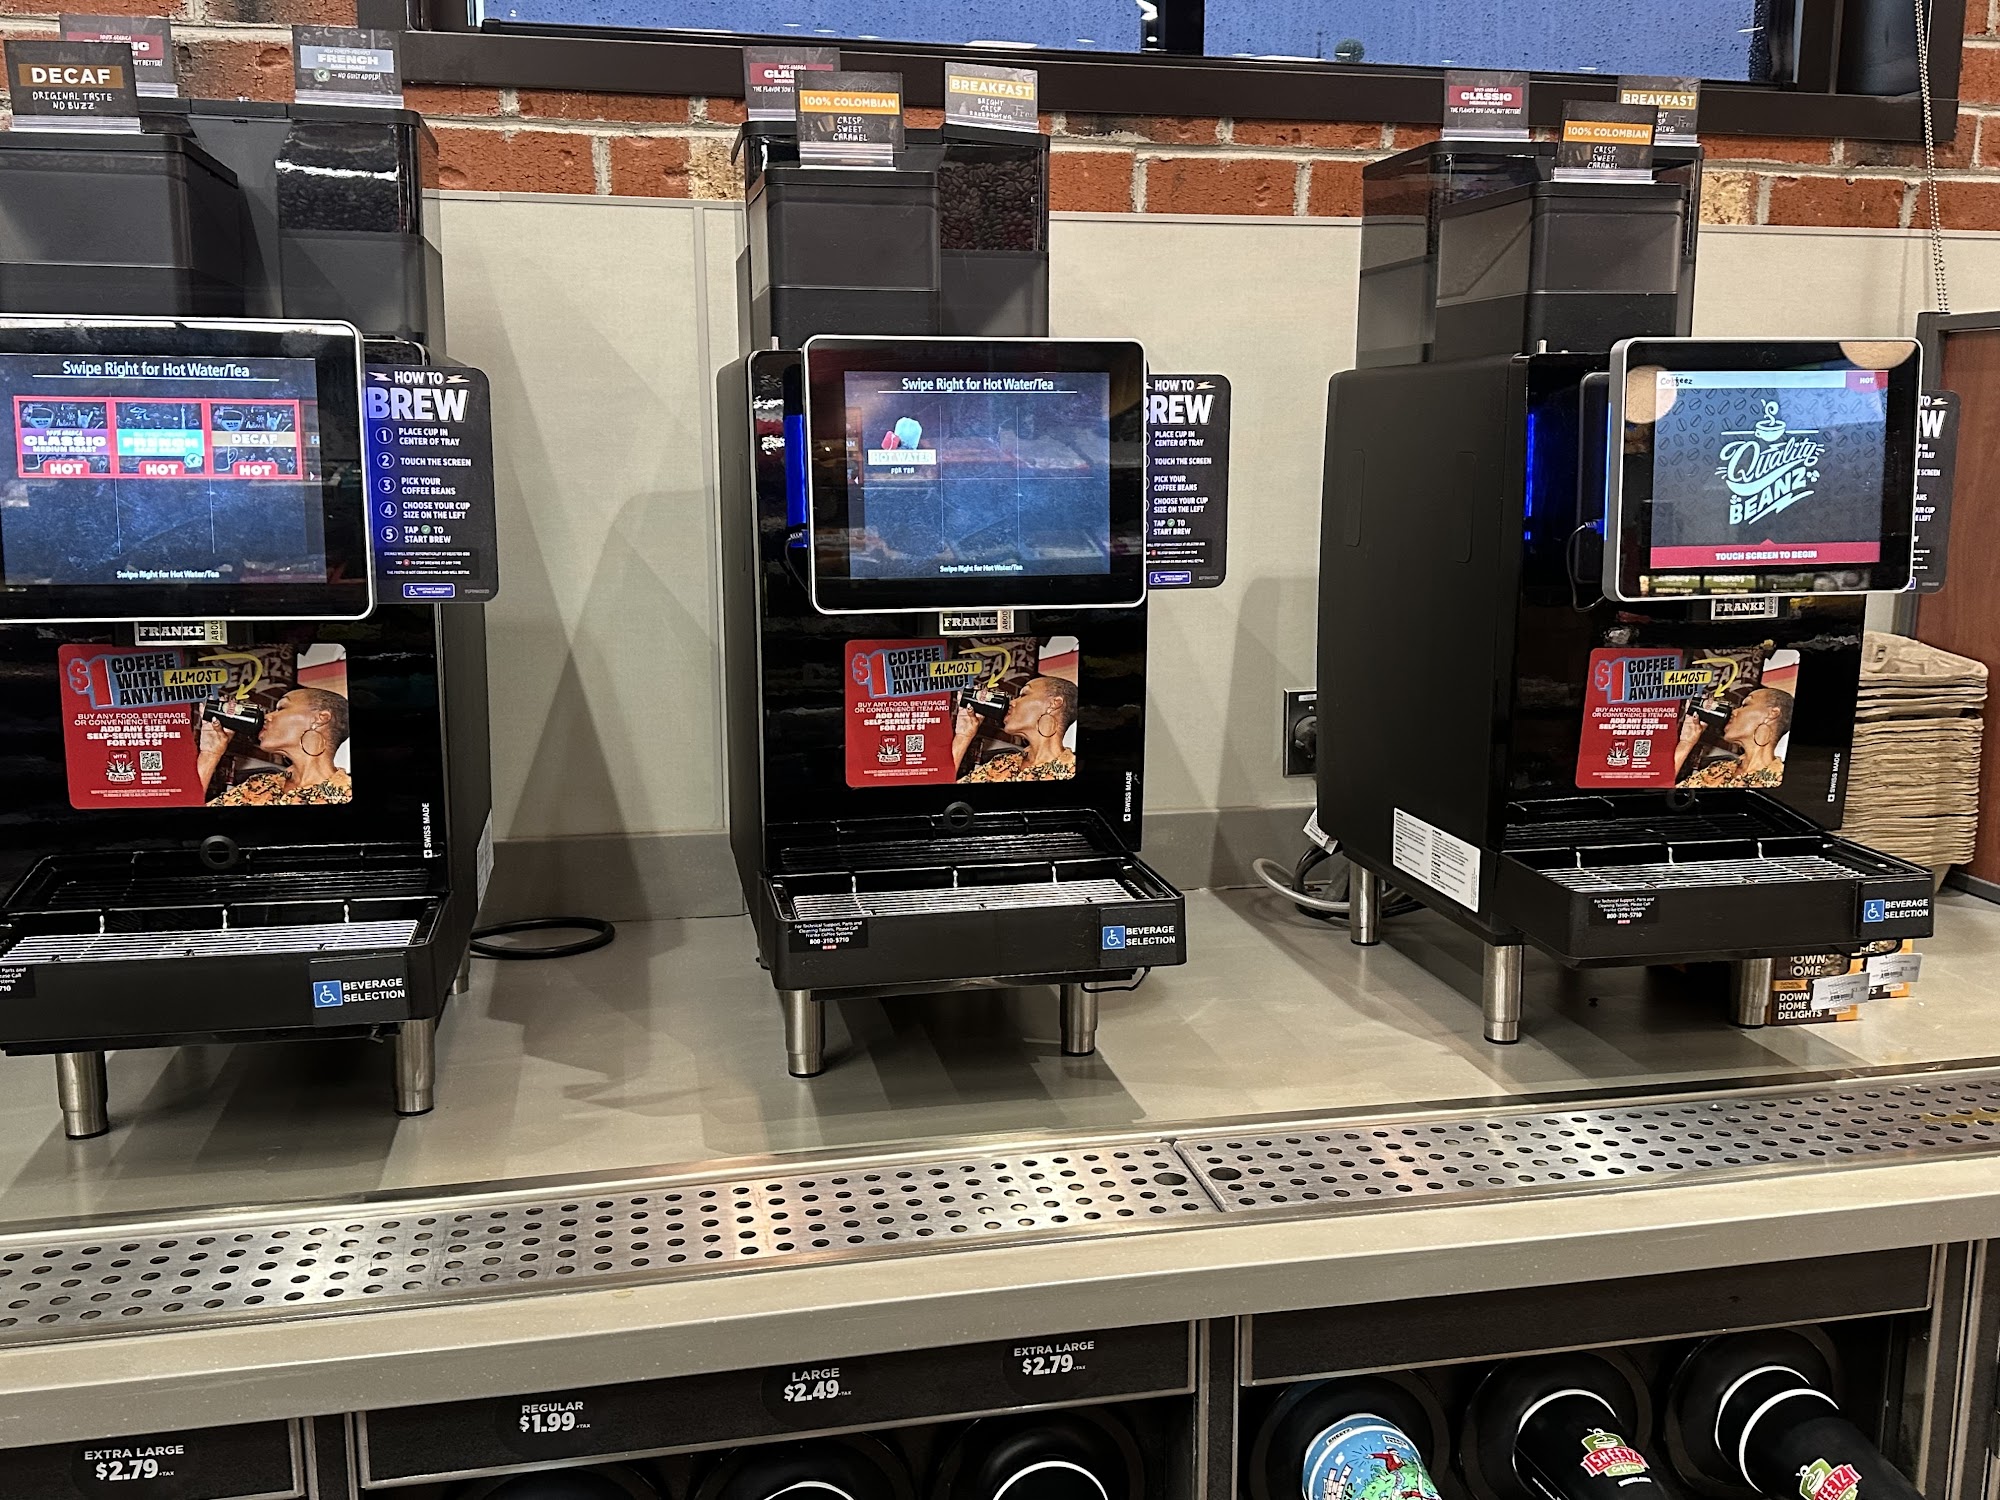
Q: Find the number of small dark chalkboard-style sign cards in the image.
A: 9